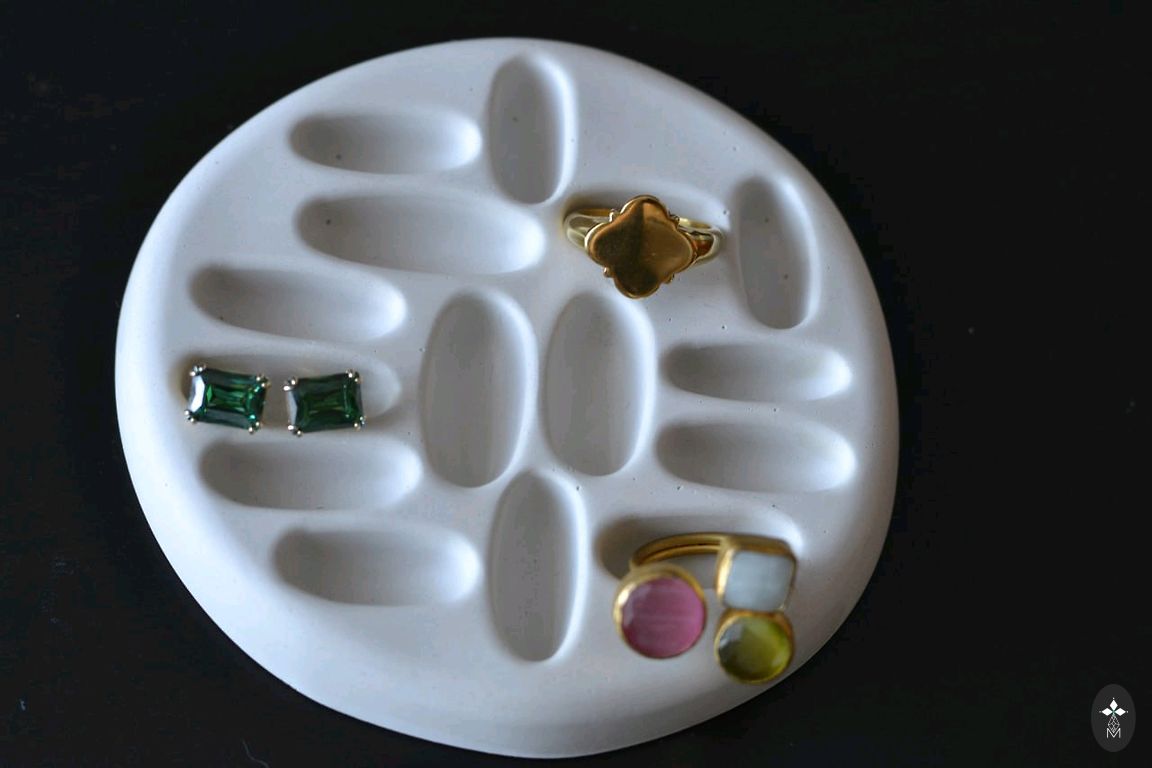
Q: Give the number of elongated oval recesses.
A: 15